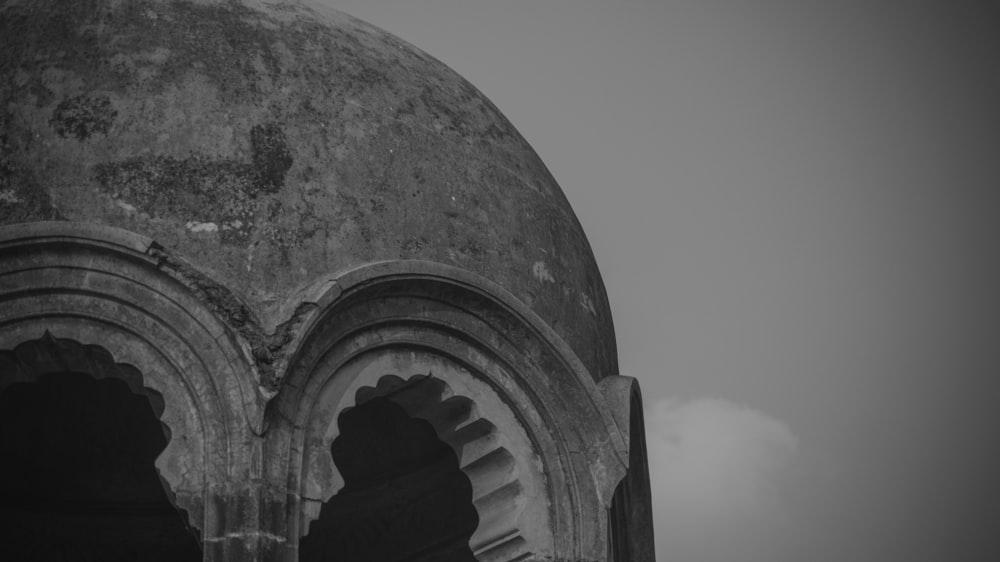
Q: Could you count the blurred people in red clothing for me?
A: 0